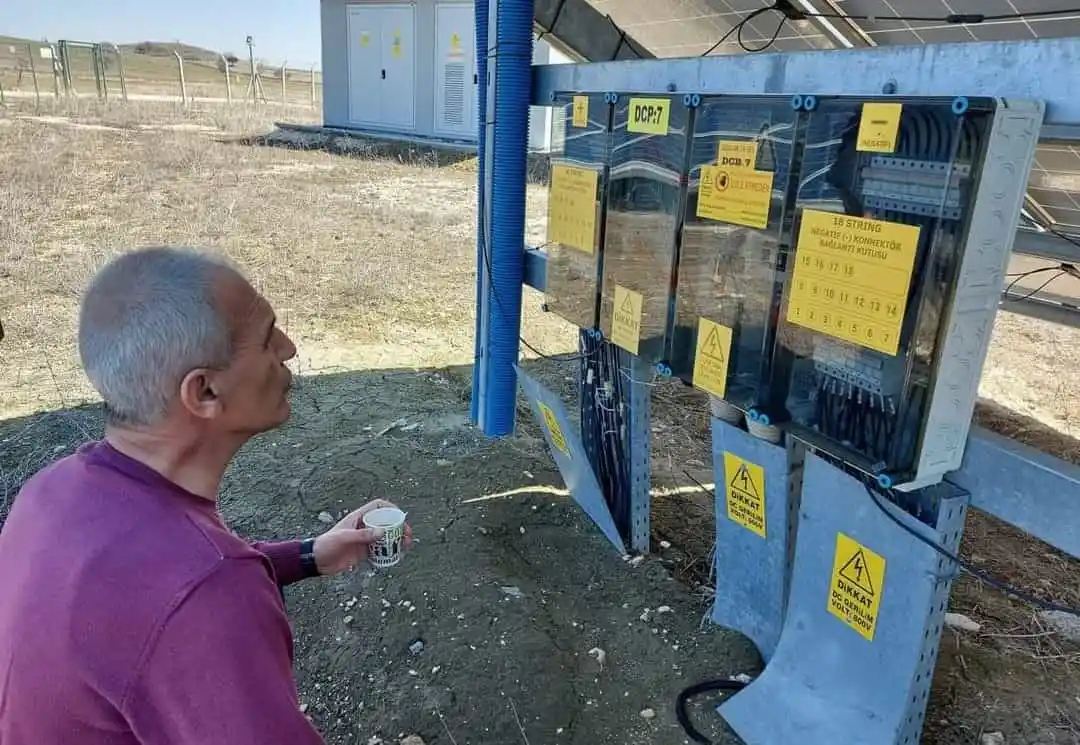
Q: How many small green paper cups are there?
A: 1